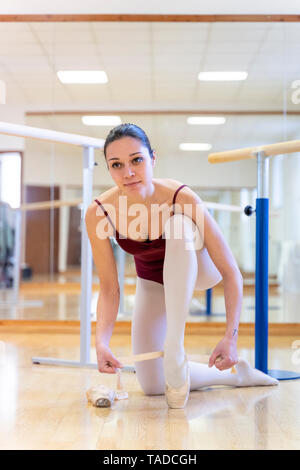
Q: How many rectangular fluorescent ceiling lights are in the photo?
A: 5